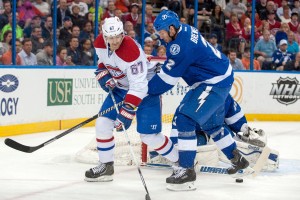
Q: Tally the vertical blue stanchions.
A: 6